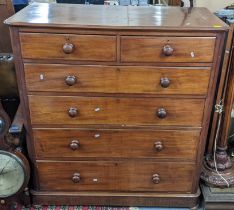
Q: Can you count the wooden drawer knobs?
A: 10